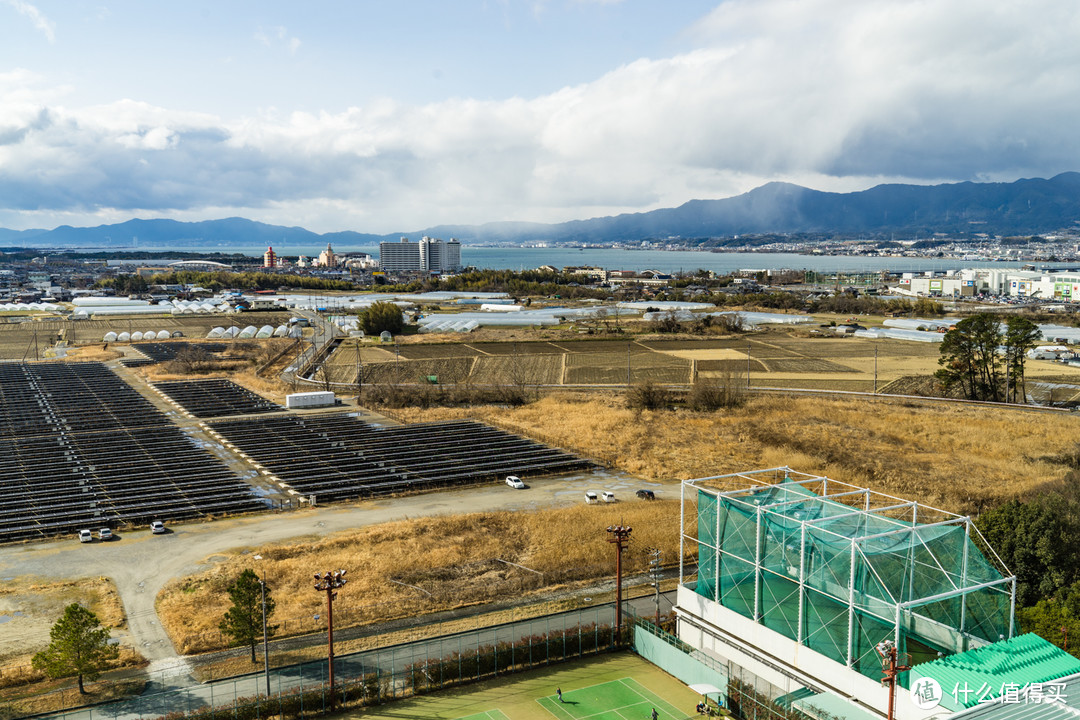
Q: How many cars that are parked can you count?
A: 7